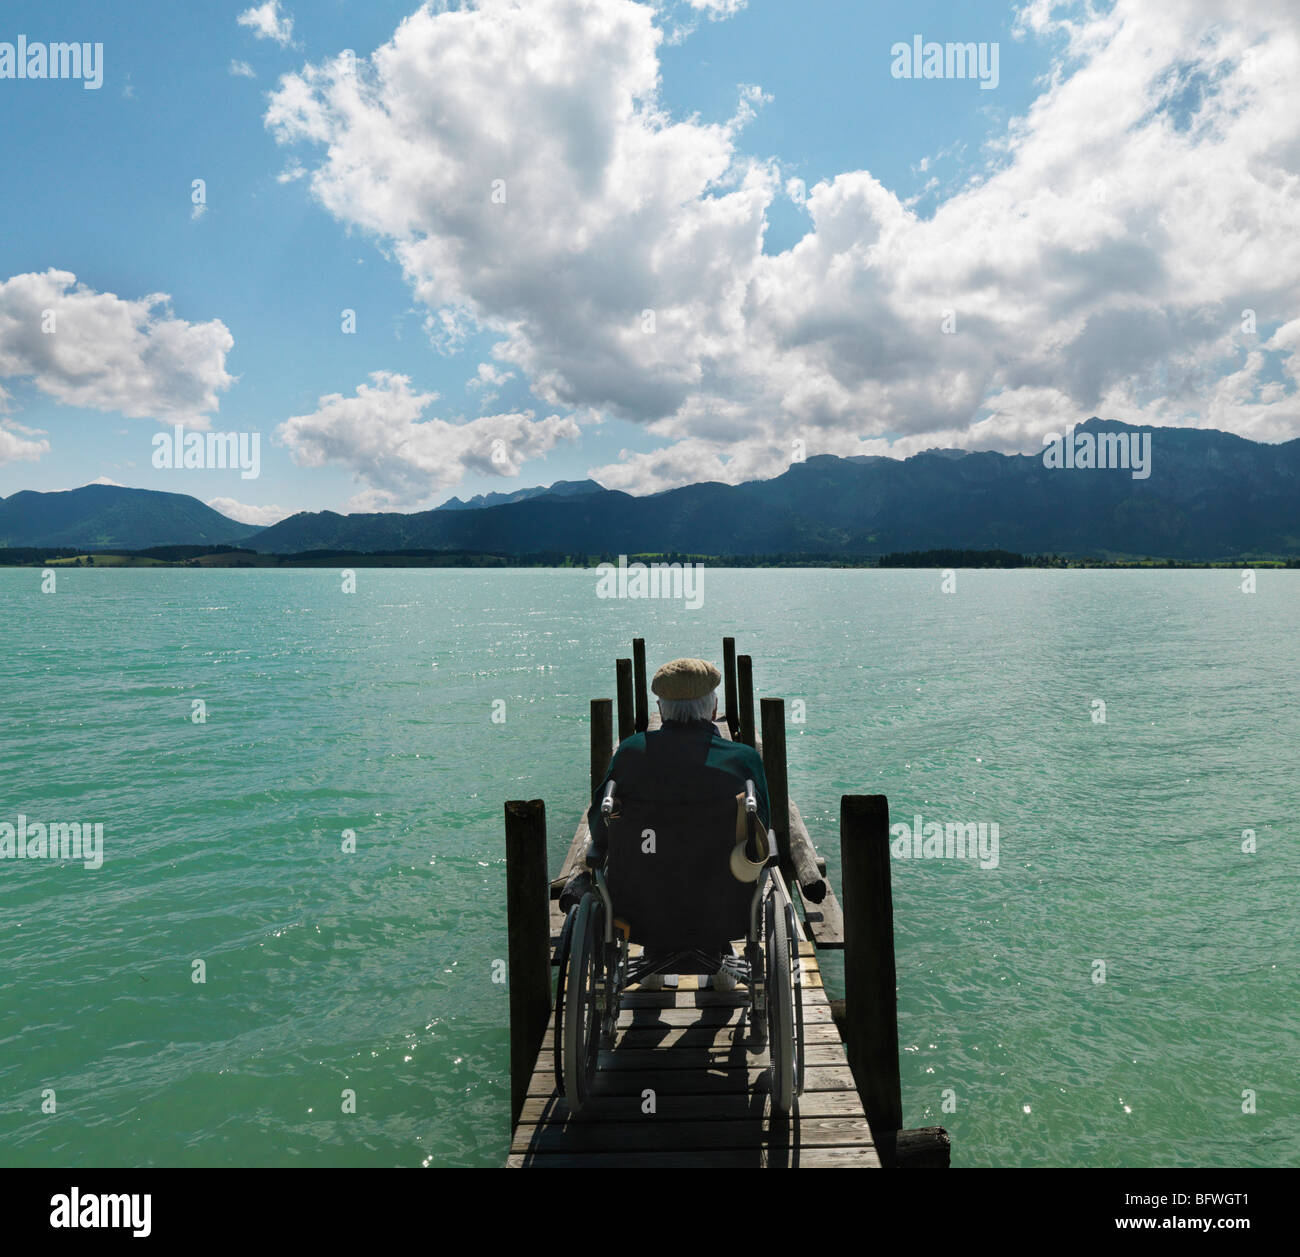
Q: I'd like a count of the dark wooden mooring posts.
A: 8